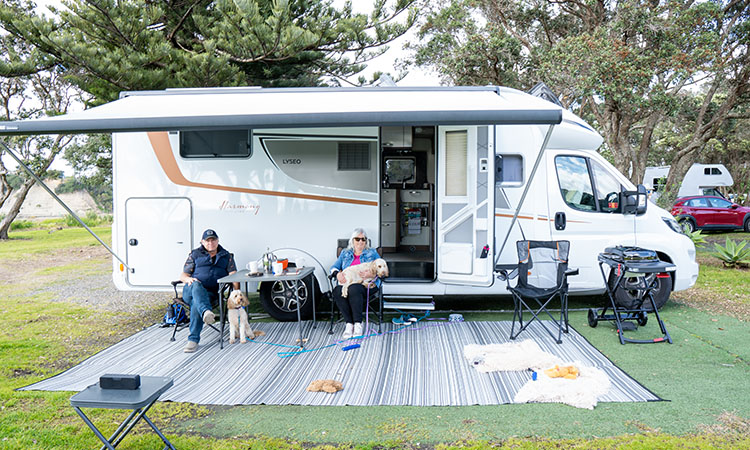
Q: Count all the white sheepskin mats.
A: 2